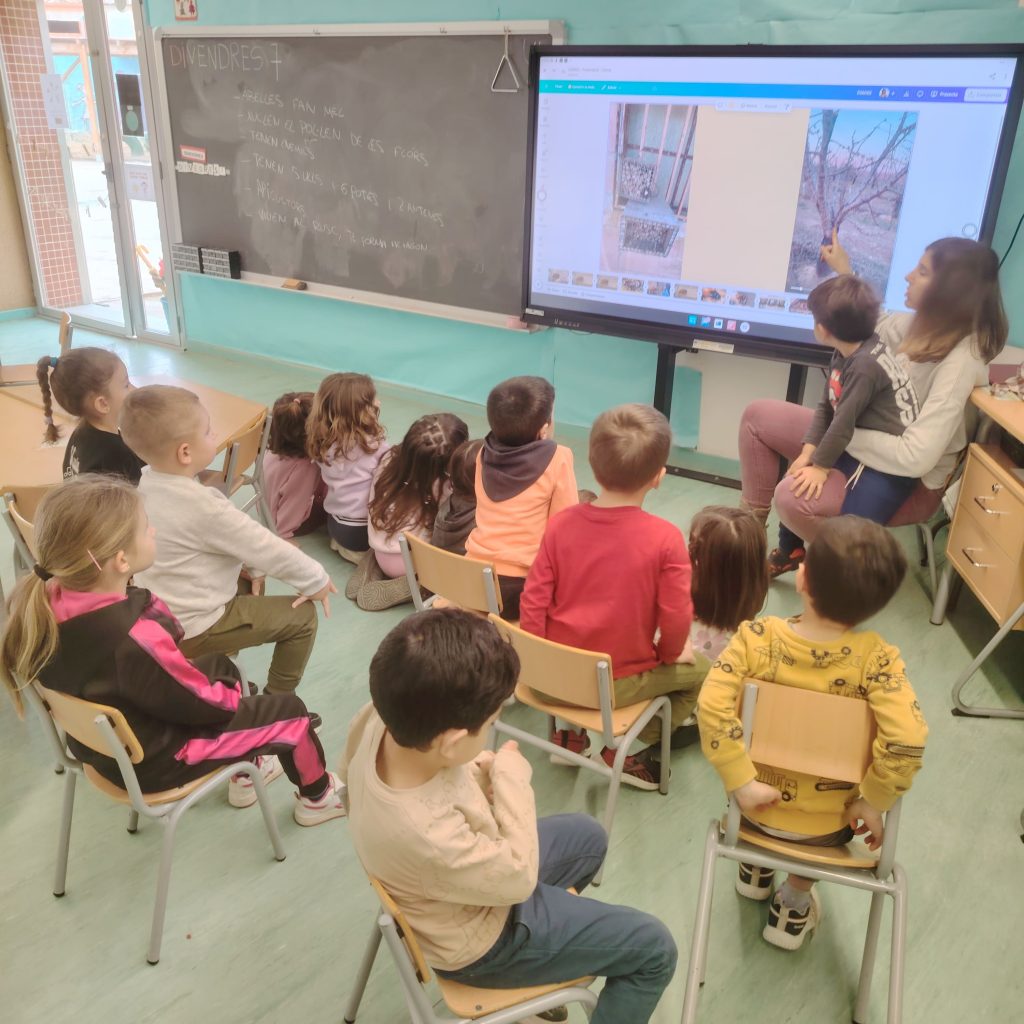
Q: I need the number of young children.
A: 13